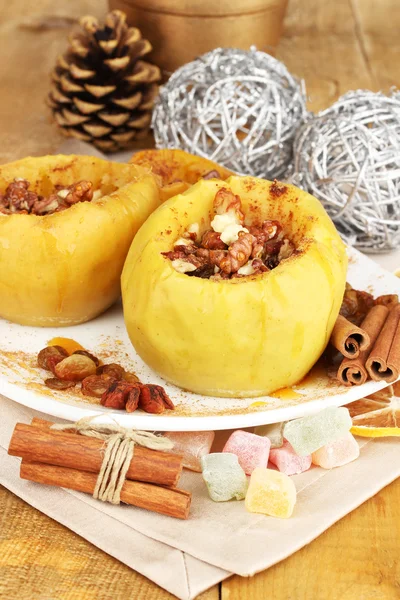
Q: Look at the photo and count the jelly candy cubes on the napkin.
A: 8